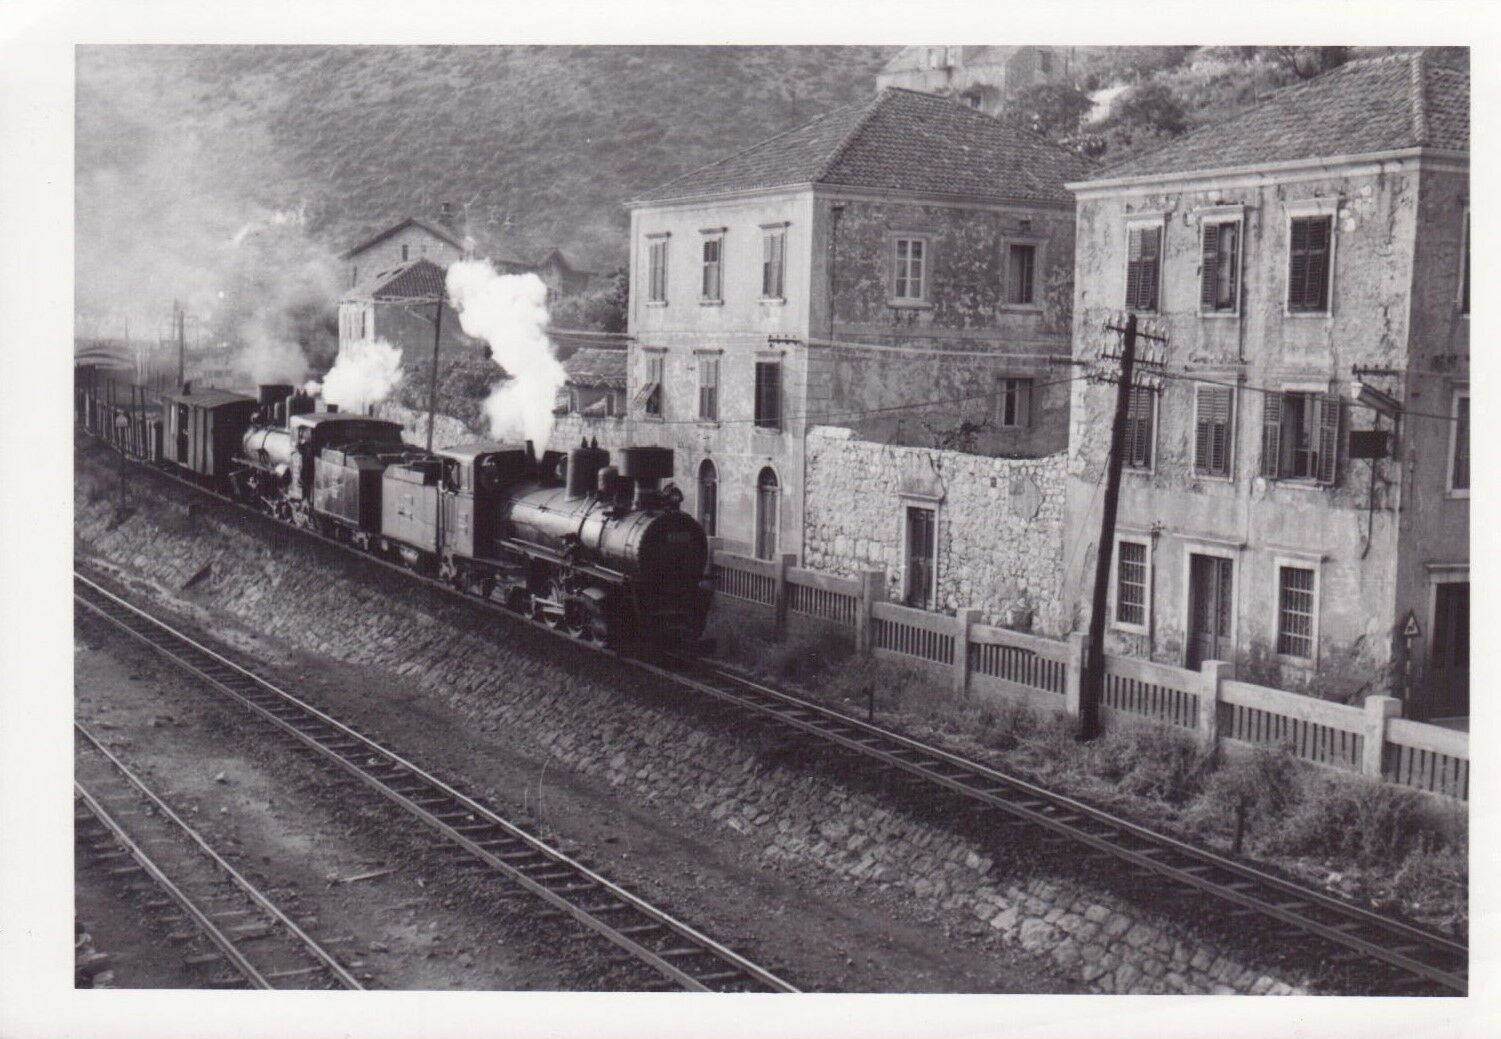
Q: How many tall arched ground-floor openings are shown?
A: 2